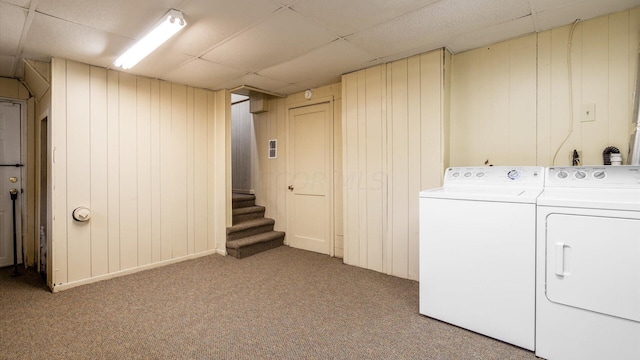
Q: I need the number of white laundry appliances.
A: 2